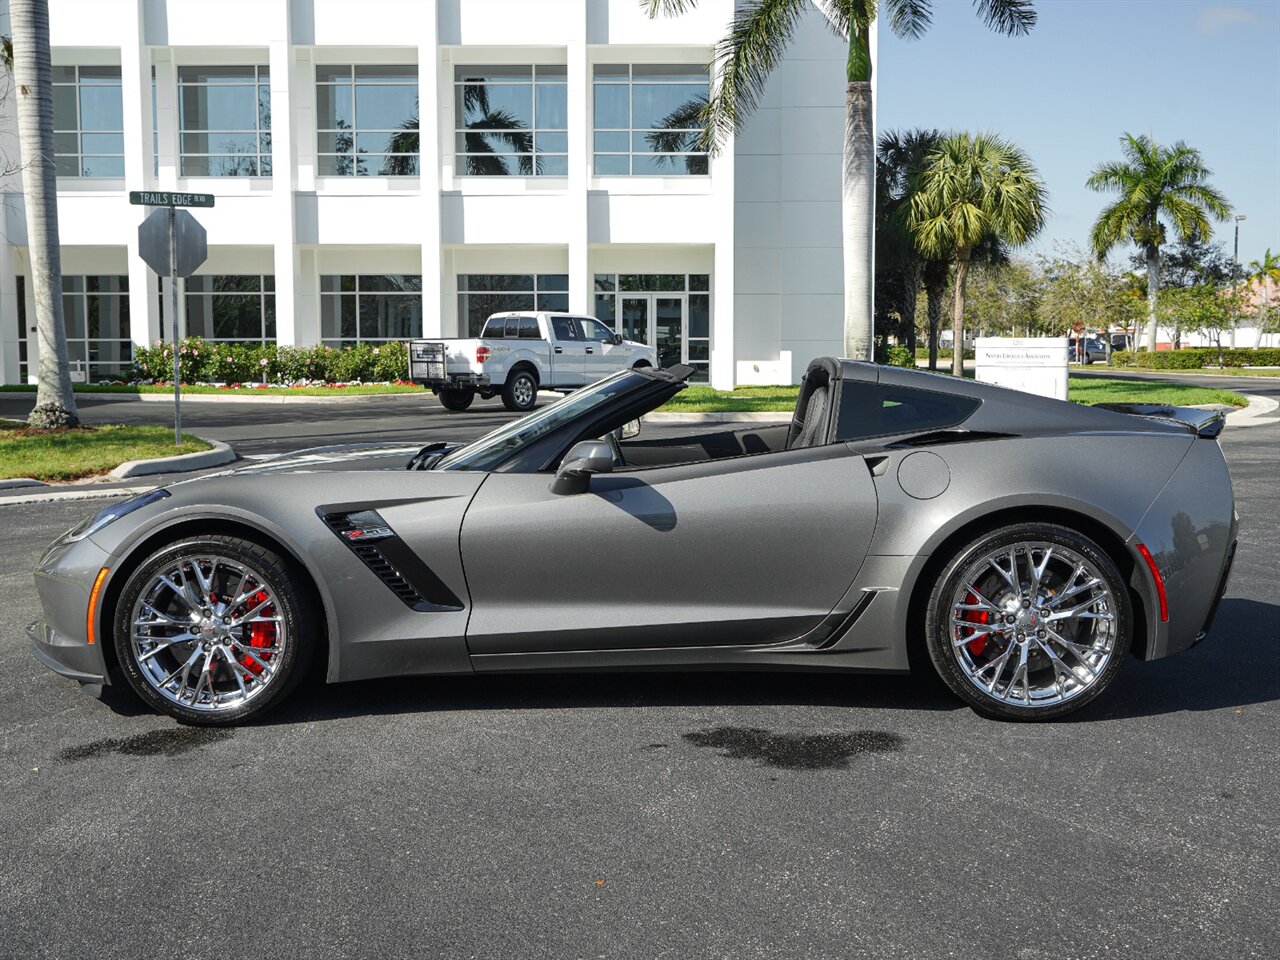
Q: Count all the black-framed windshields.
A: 1